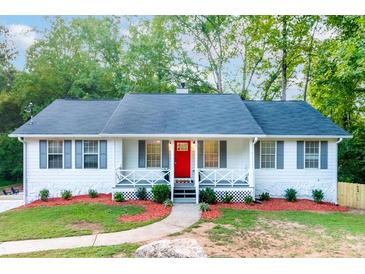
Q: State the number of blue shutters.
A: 12